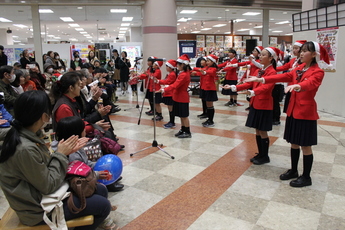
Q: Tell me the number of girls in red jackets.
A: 11